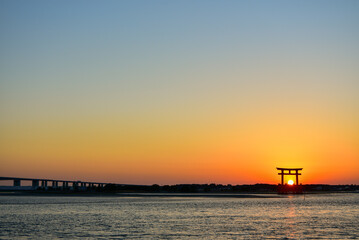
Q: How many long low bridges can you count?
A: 1